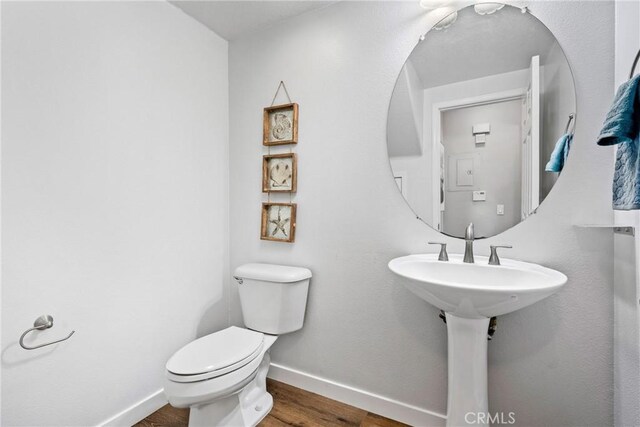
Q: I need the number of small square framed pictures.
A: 3